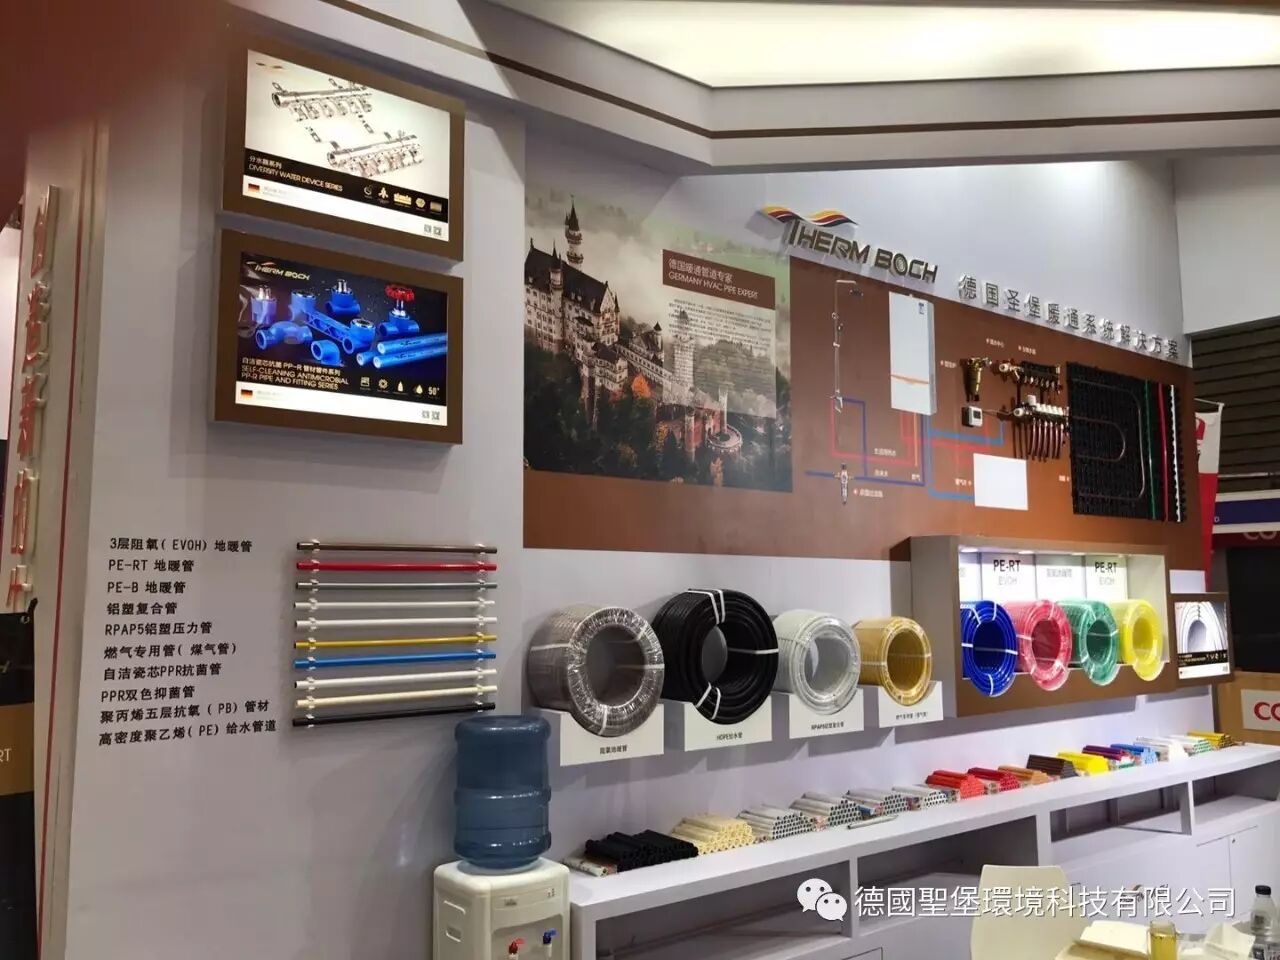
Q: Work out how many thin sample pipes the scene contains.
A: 10